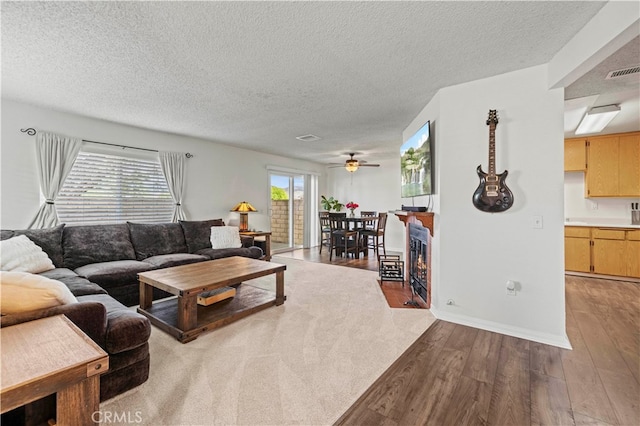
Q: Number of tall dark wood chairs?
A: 4